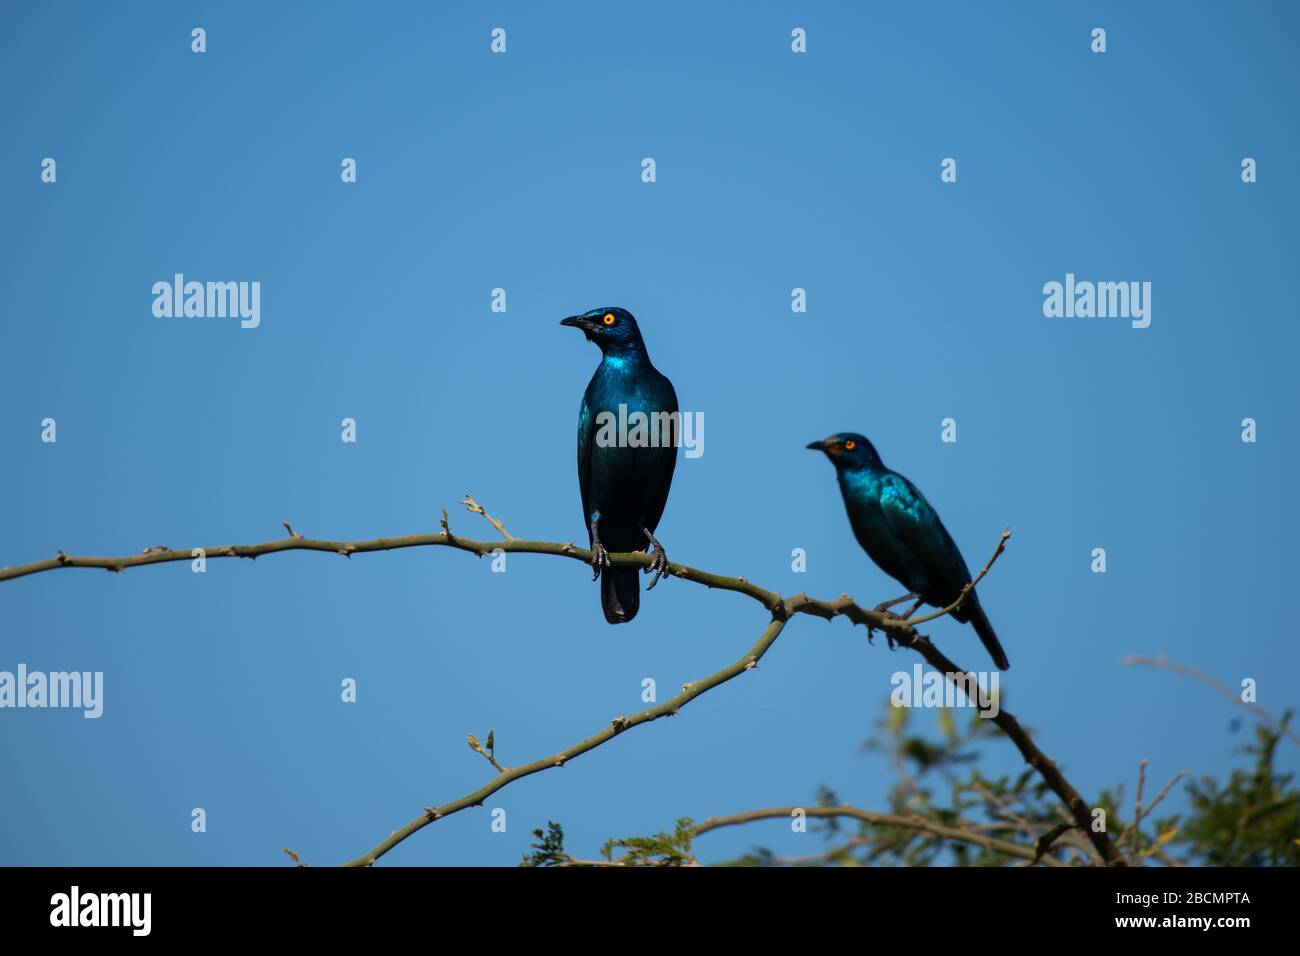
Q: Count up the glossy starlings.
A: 2